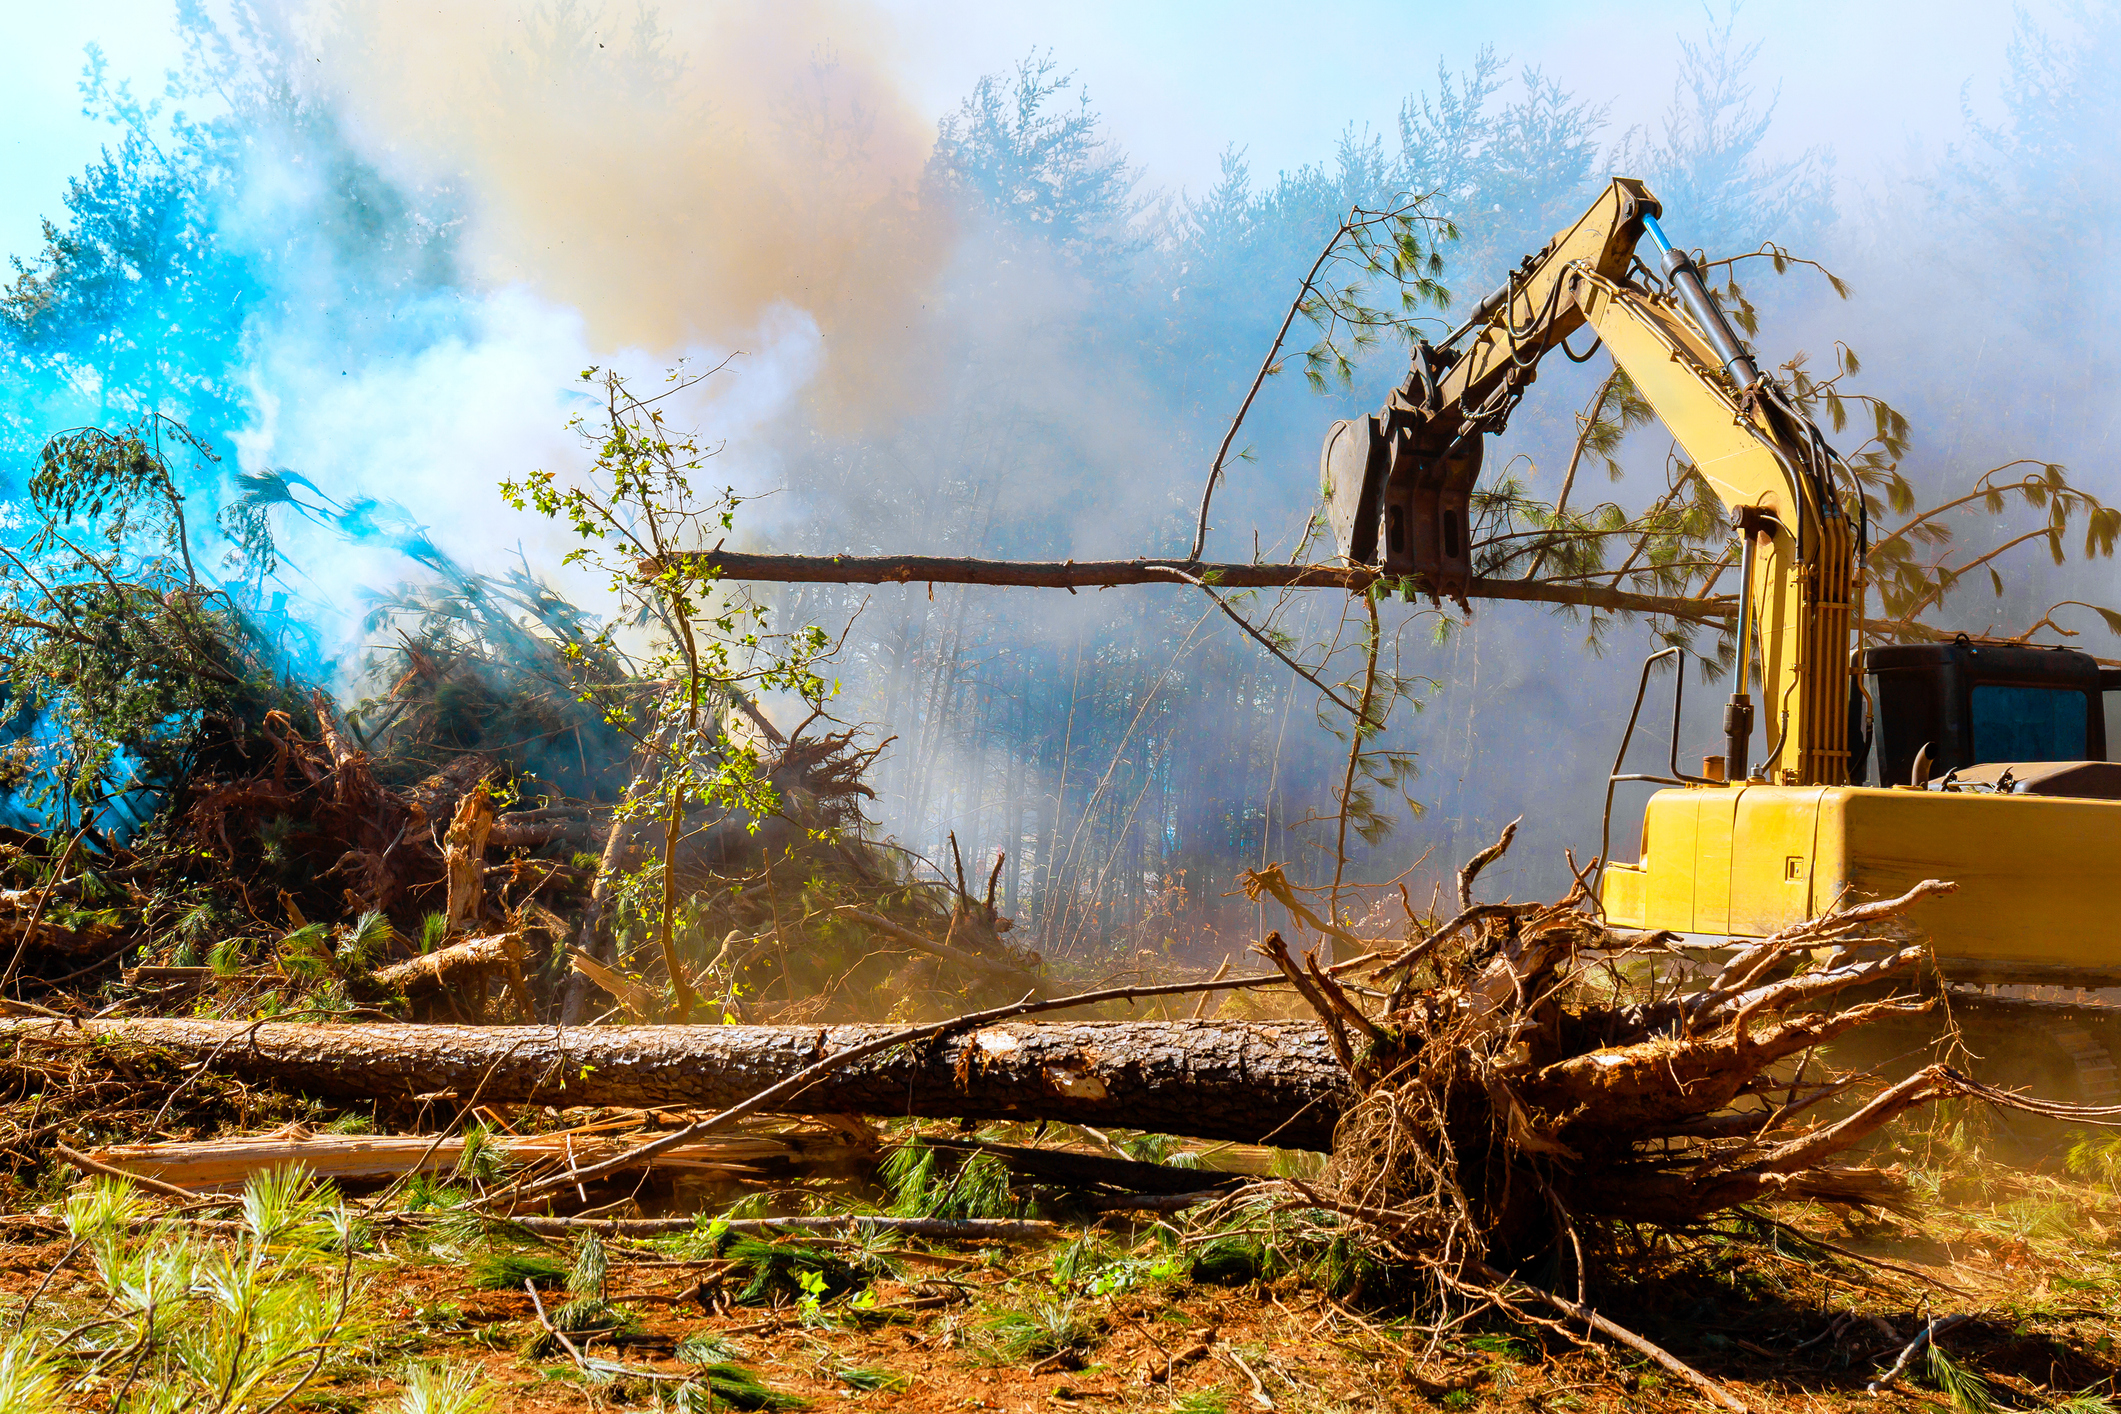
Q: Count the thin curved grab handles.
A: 1